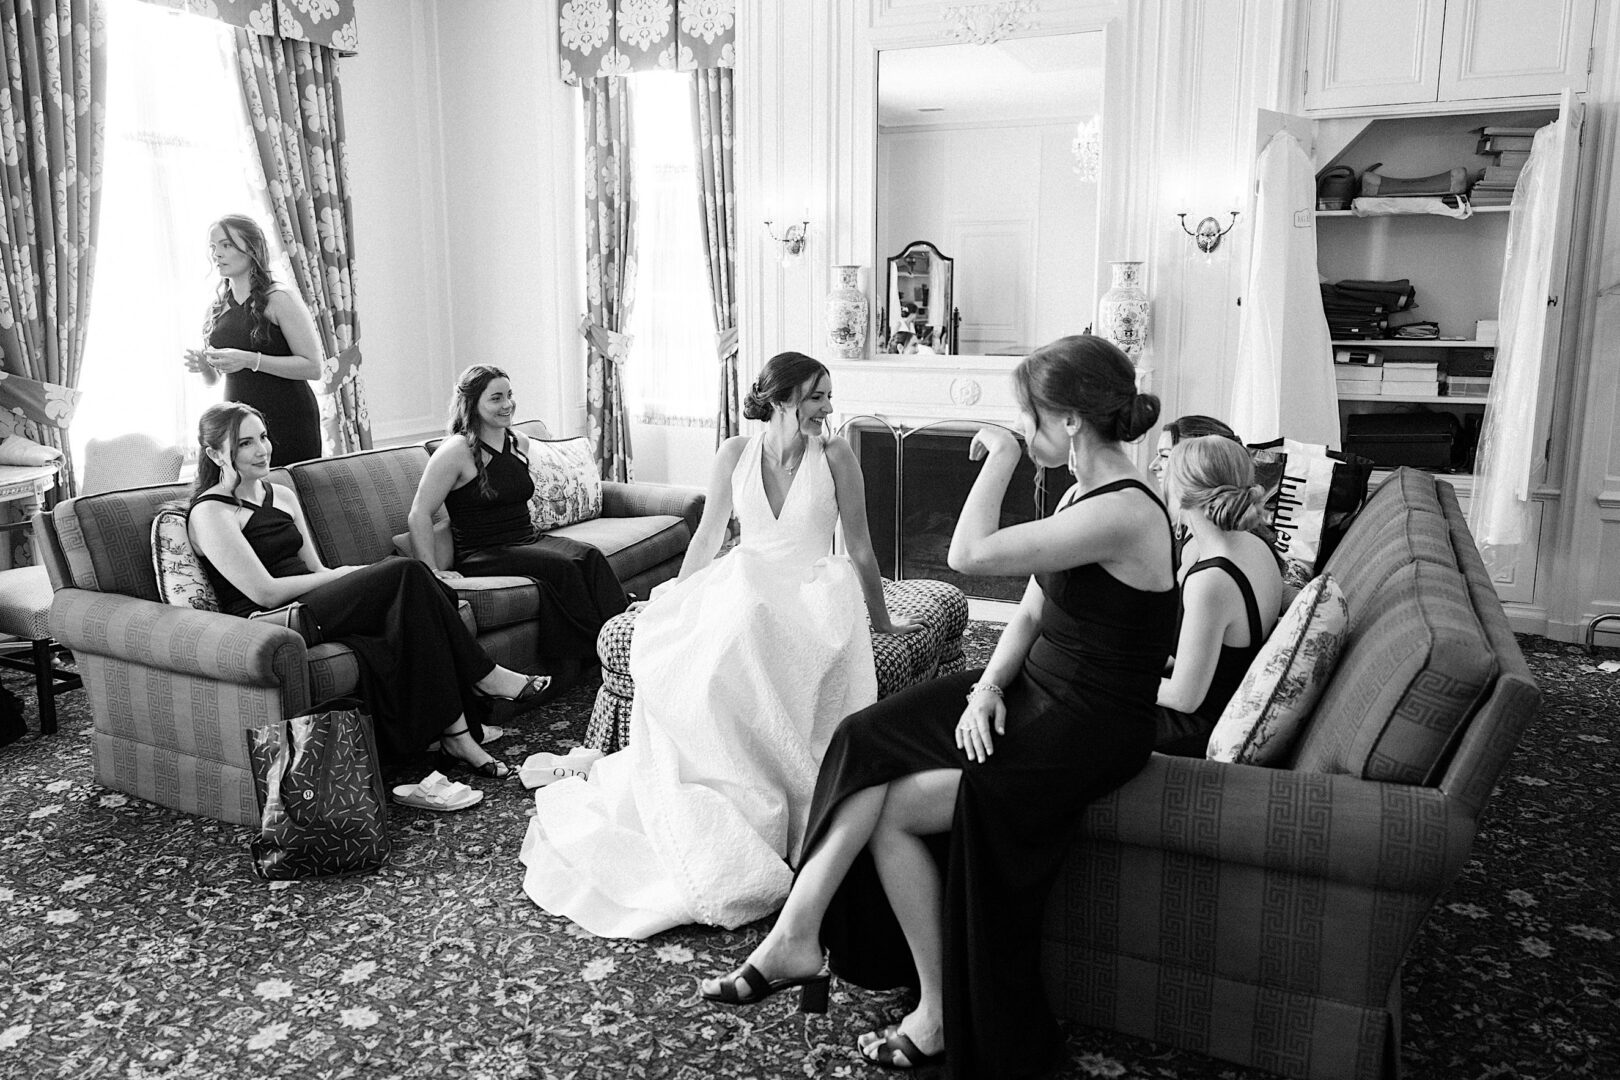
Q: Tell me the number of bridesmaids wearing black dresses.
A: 6